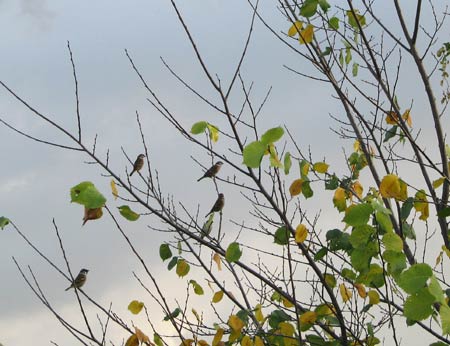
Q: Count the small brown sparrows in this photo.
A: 4